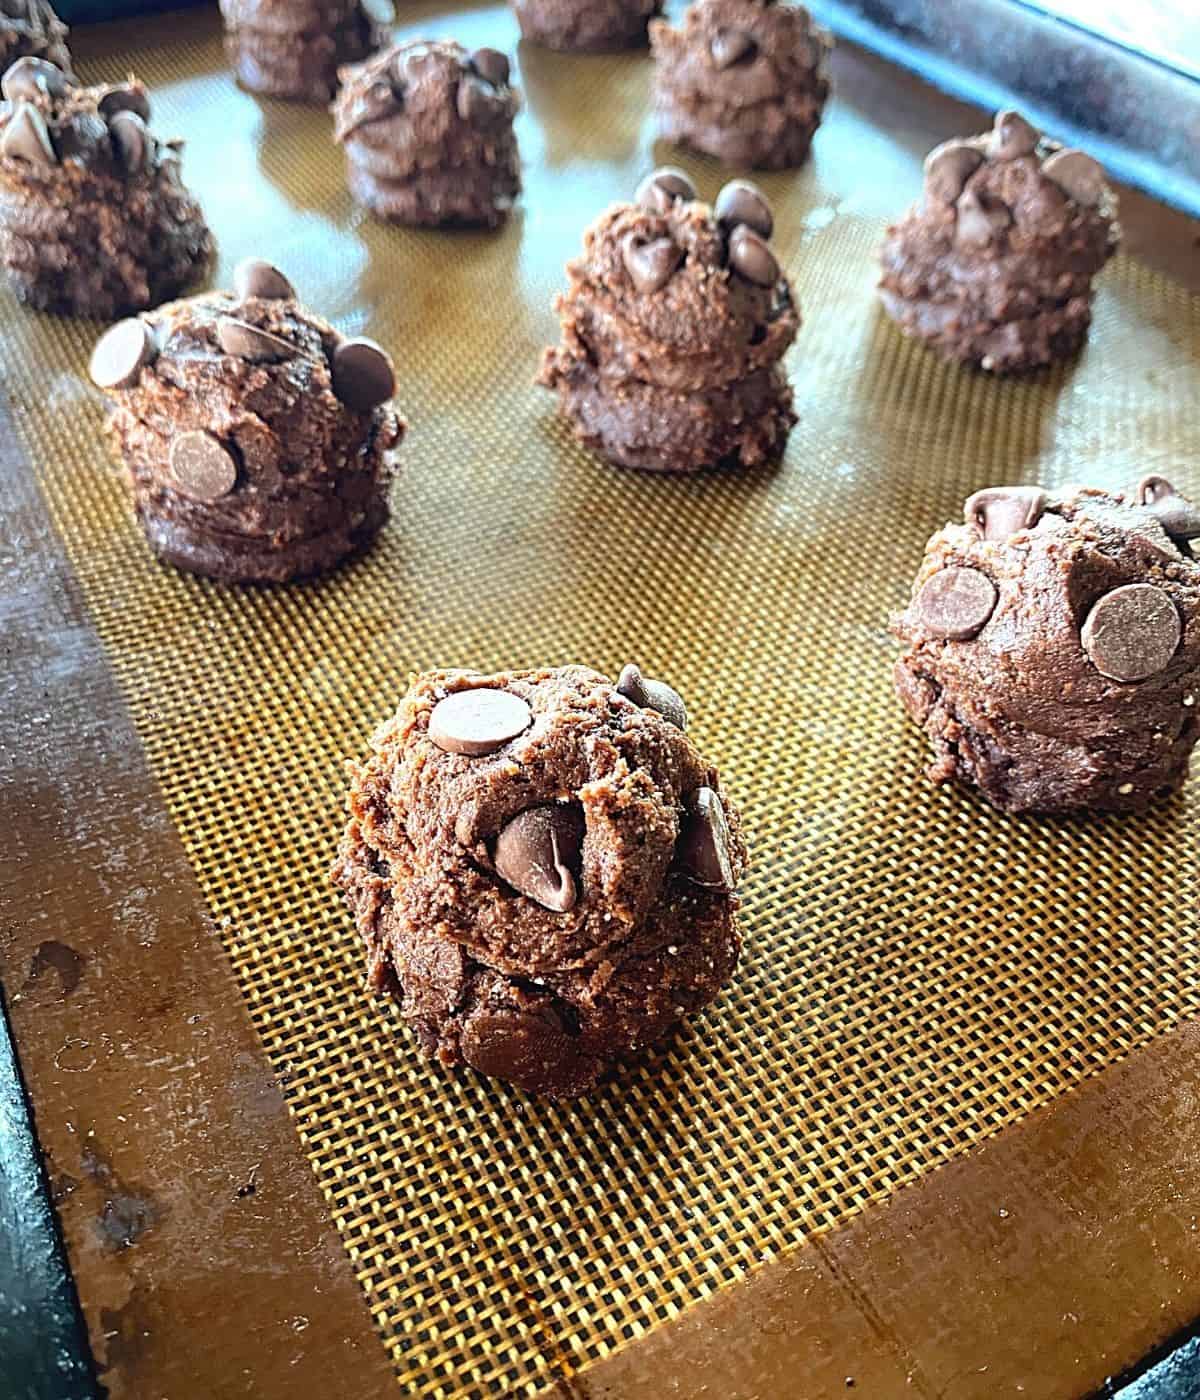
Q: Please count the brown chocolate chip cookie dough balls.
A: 11